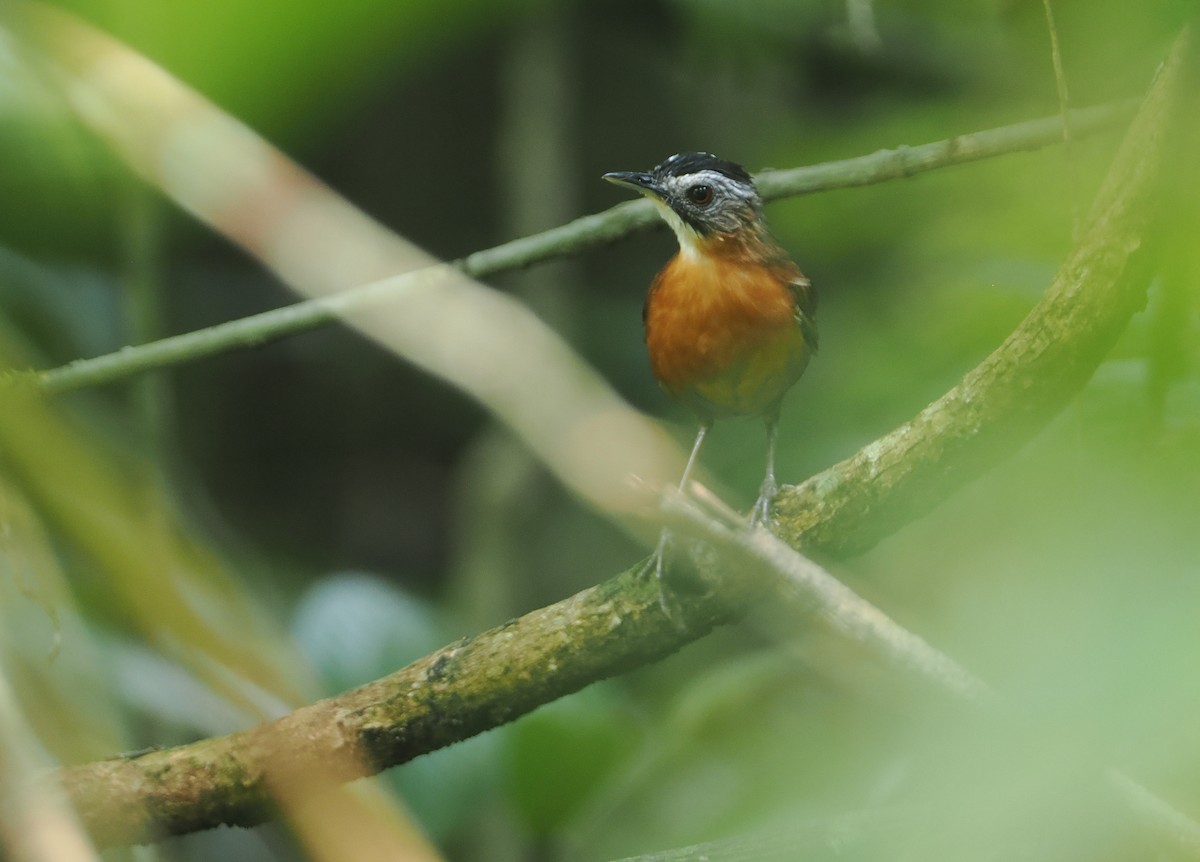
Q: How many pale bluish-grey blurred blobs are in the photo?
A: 1